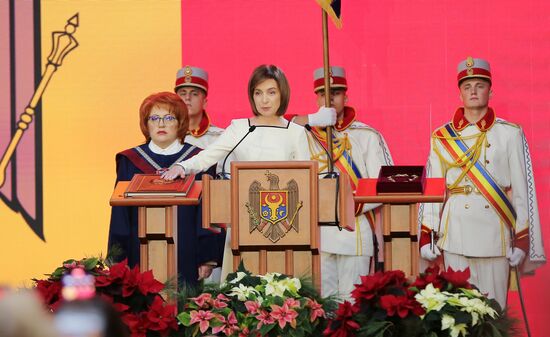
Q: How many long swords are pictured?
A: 1